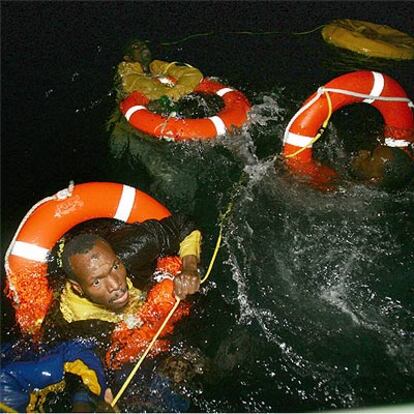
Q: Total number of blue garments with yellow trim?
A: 1